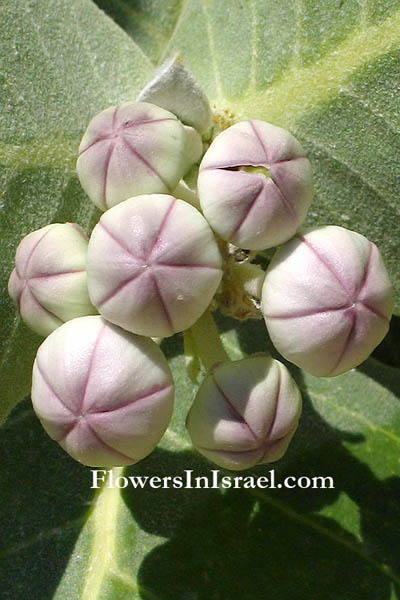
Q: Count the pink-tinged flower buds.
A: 7